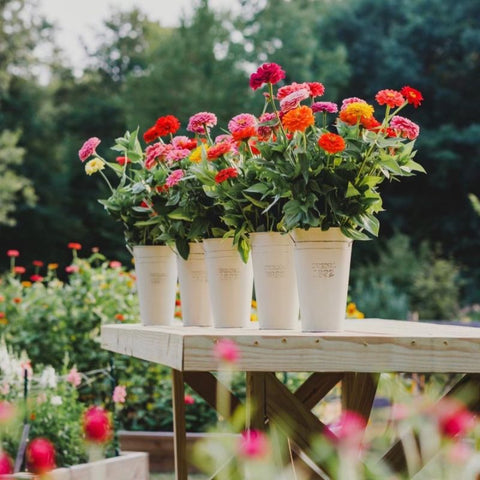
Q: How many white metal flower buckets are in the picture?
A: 5